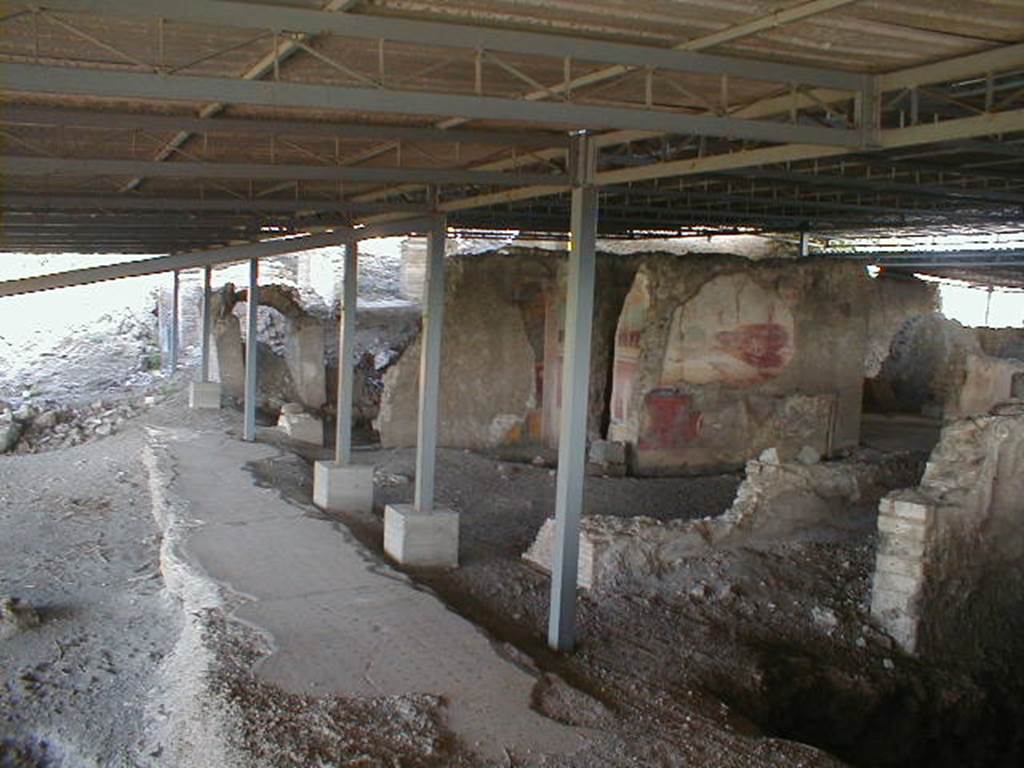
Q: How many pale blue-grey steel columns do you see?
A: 6